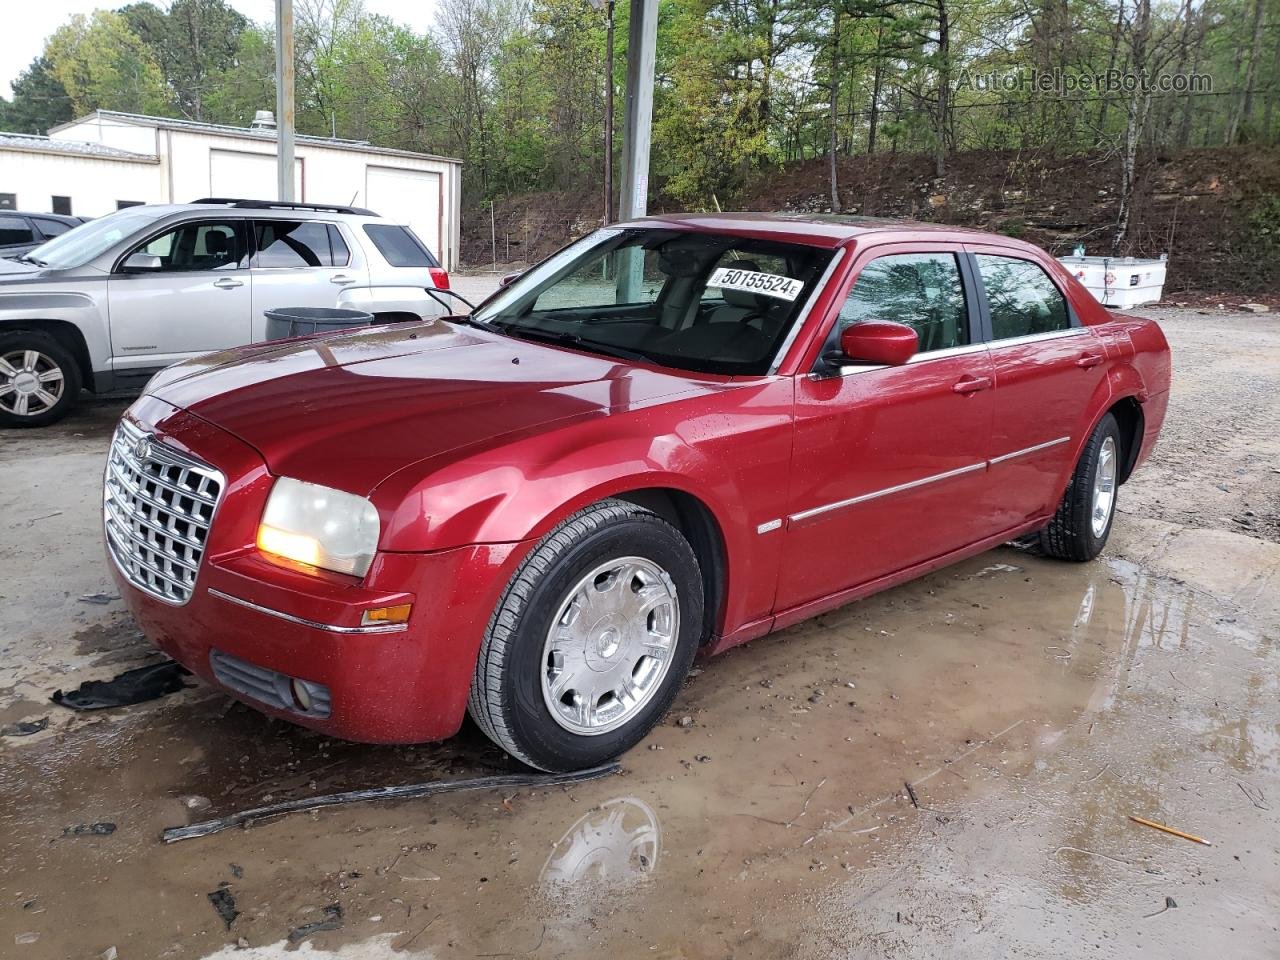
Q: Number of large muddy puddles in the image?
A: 1